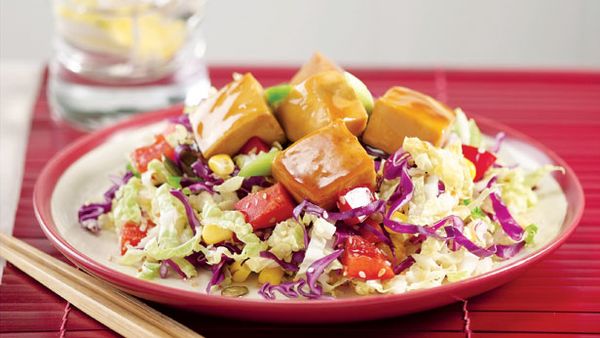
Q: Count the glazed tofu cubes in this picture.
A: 5